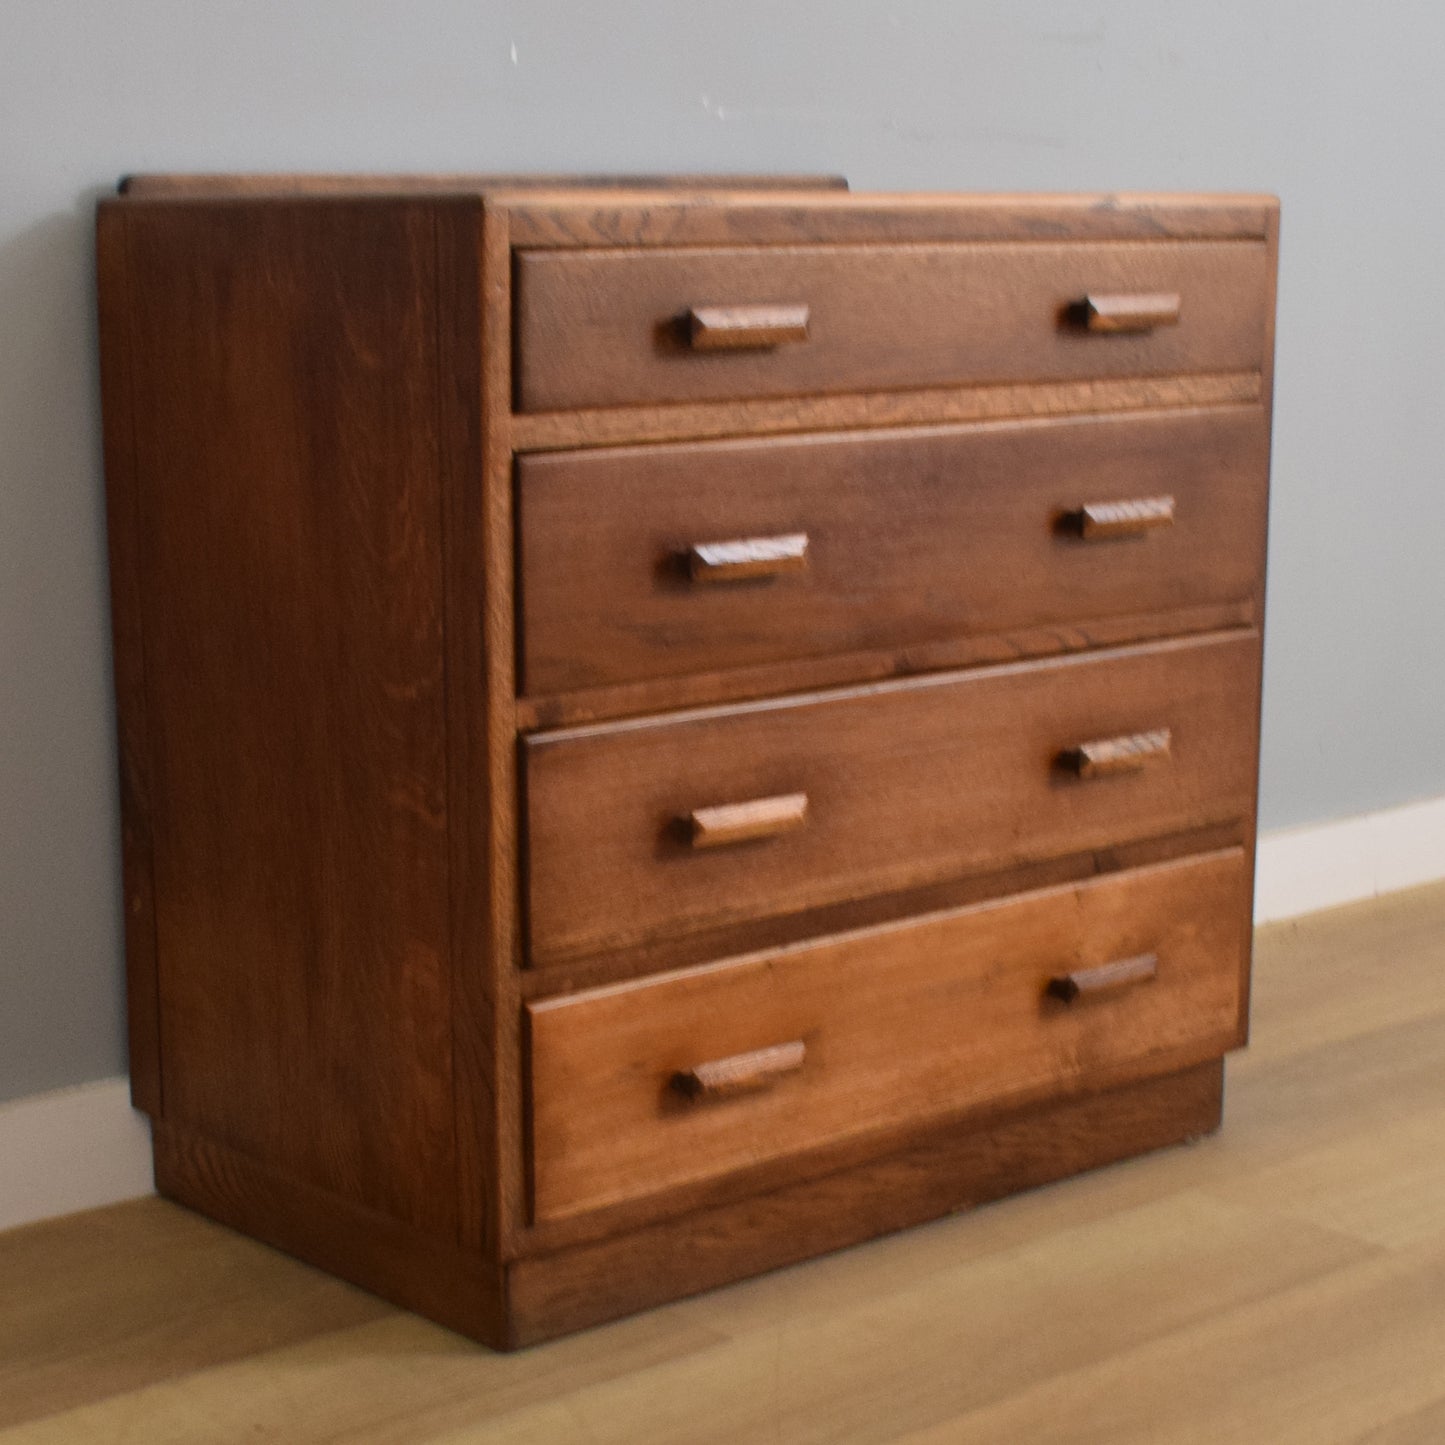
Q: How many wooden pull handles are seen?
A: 8